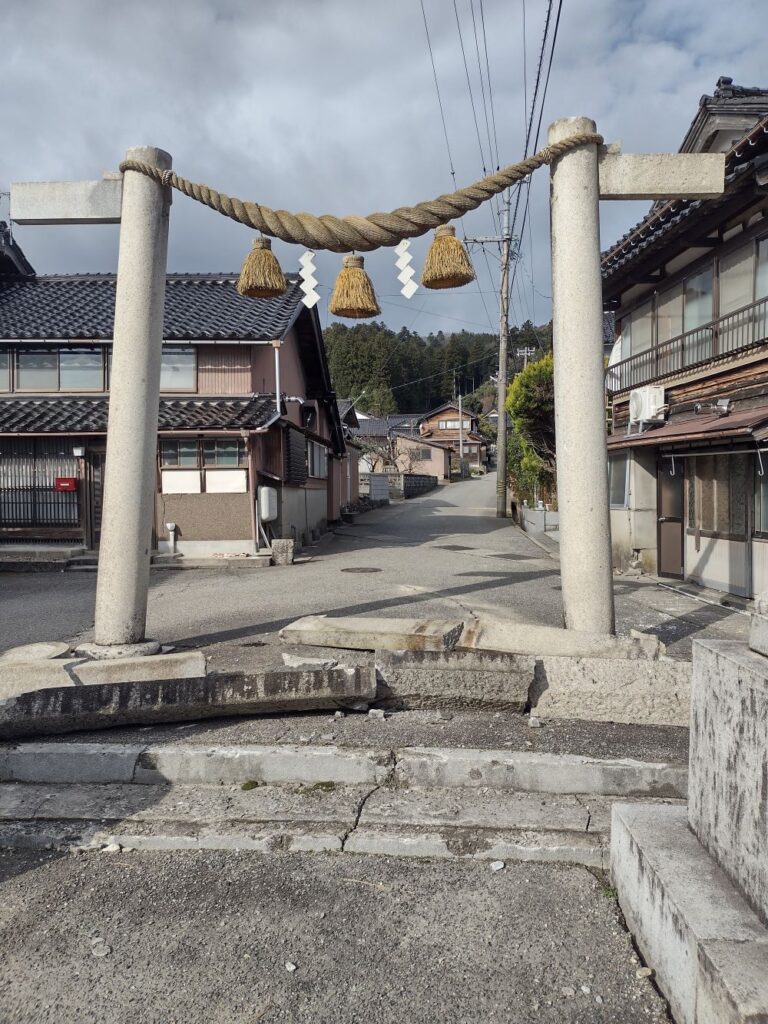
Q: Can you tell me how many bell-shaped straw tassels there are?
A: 3